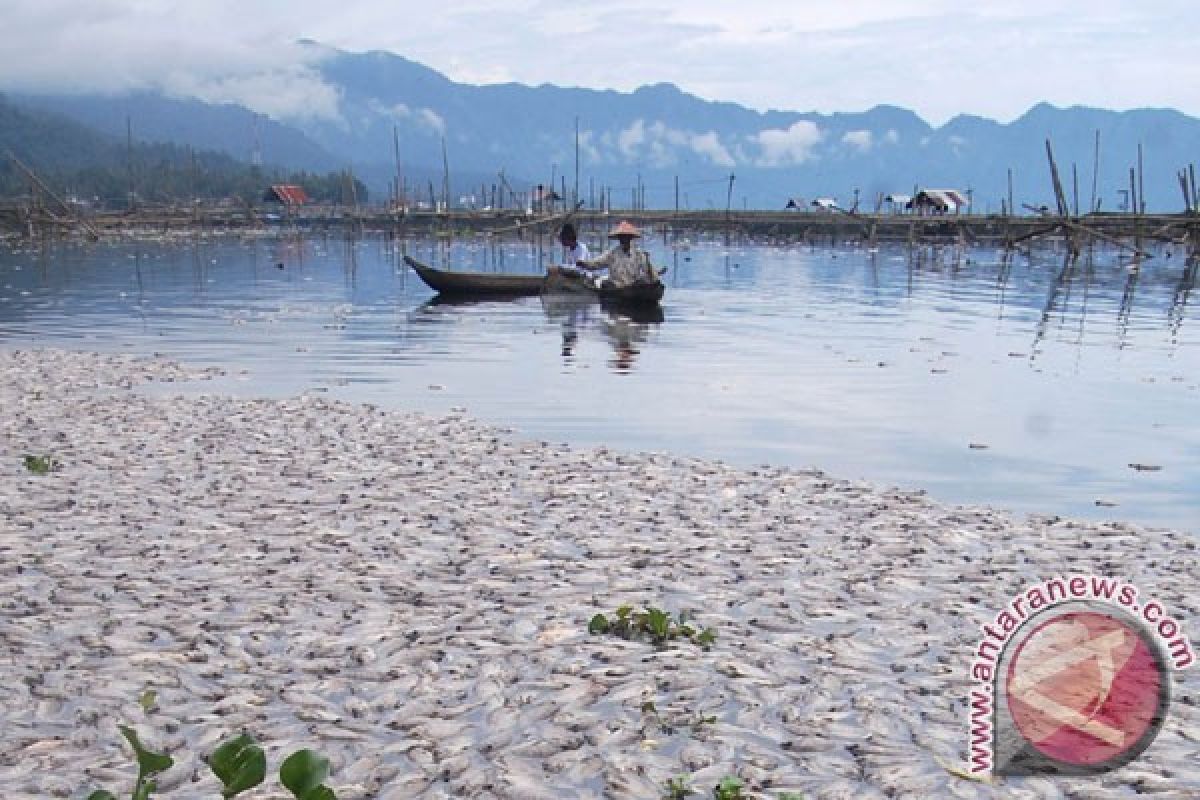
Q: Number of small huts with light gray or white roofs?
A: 4